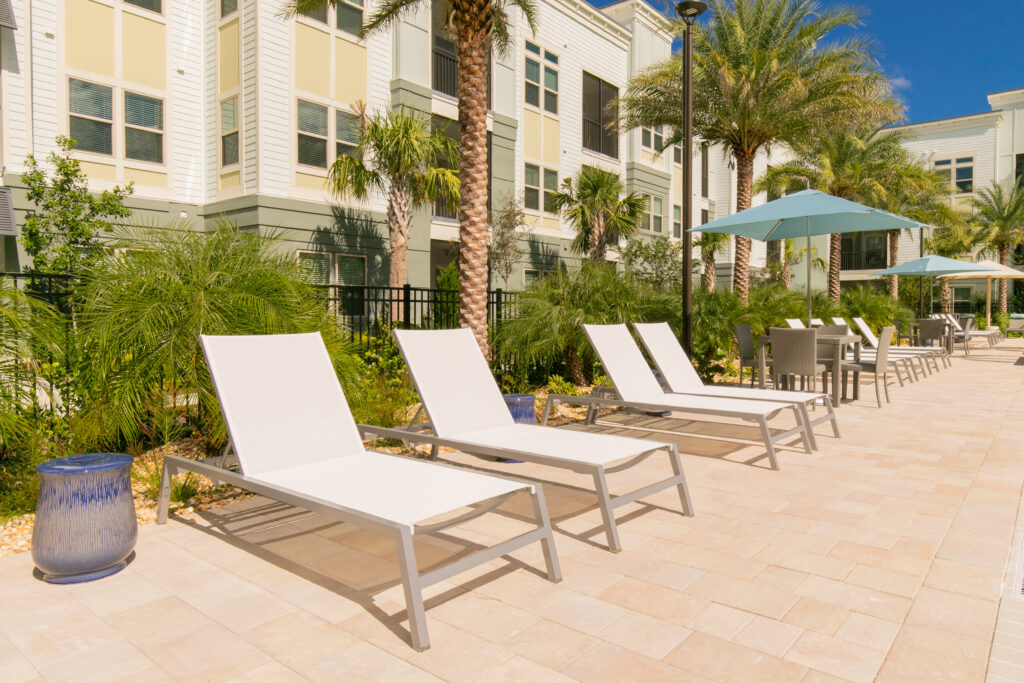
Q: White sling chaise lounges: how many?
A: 12